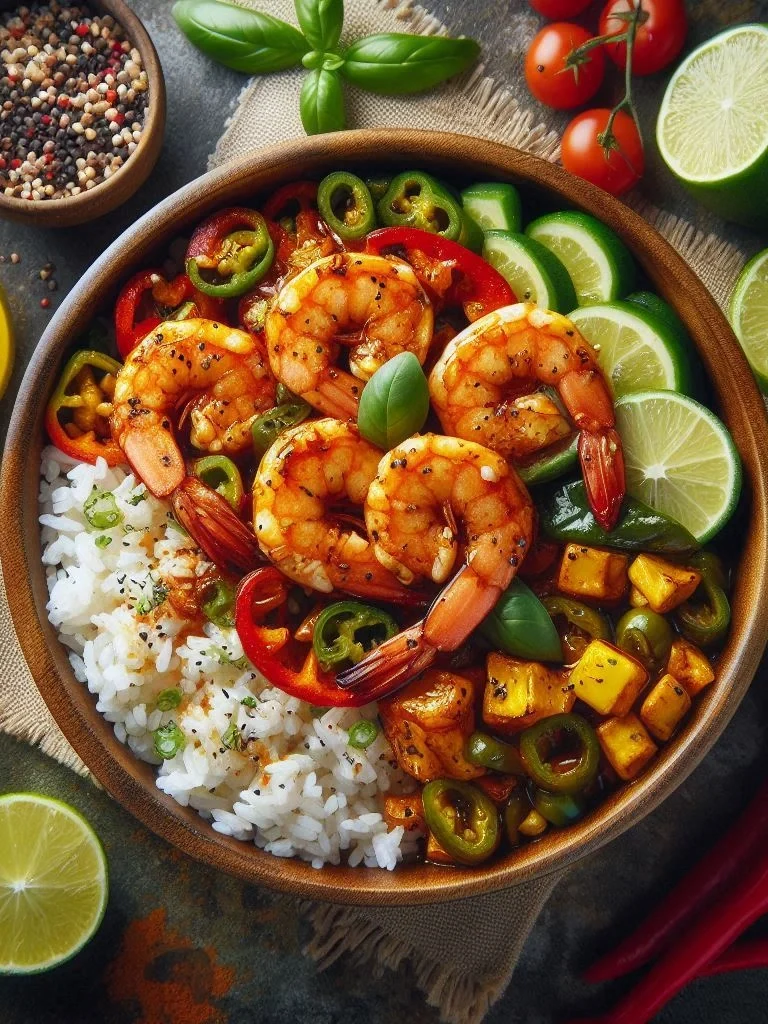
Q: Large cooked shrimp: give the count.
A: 5